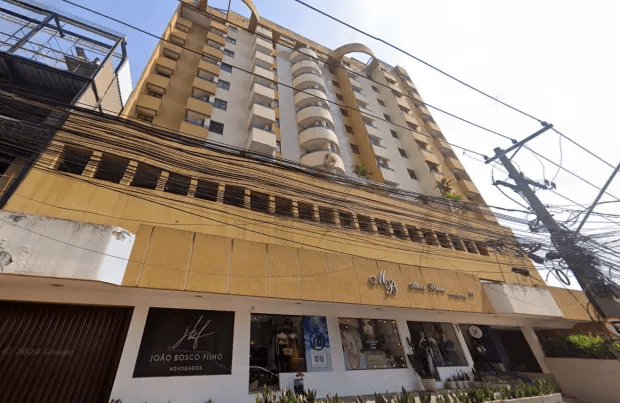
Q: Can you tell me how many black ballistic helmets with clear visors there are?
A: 0